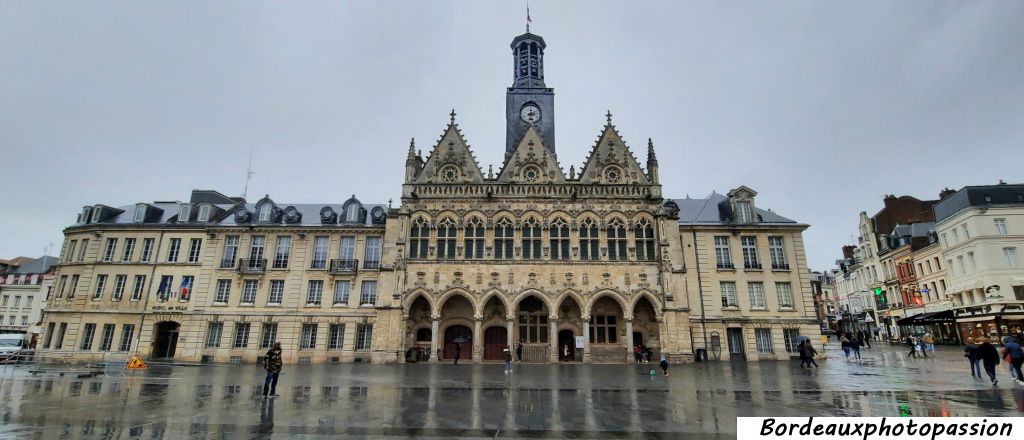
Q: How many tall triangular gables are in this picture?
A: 3